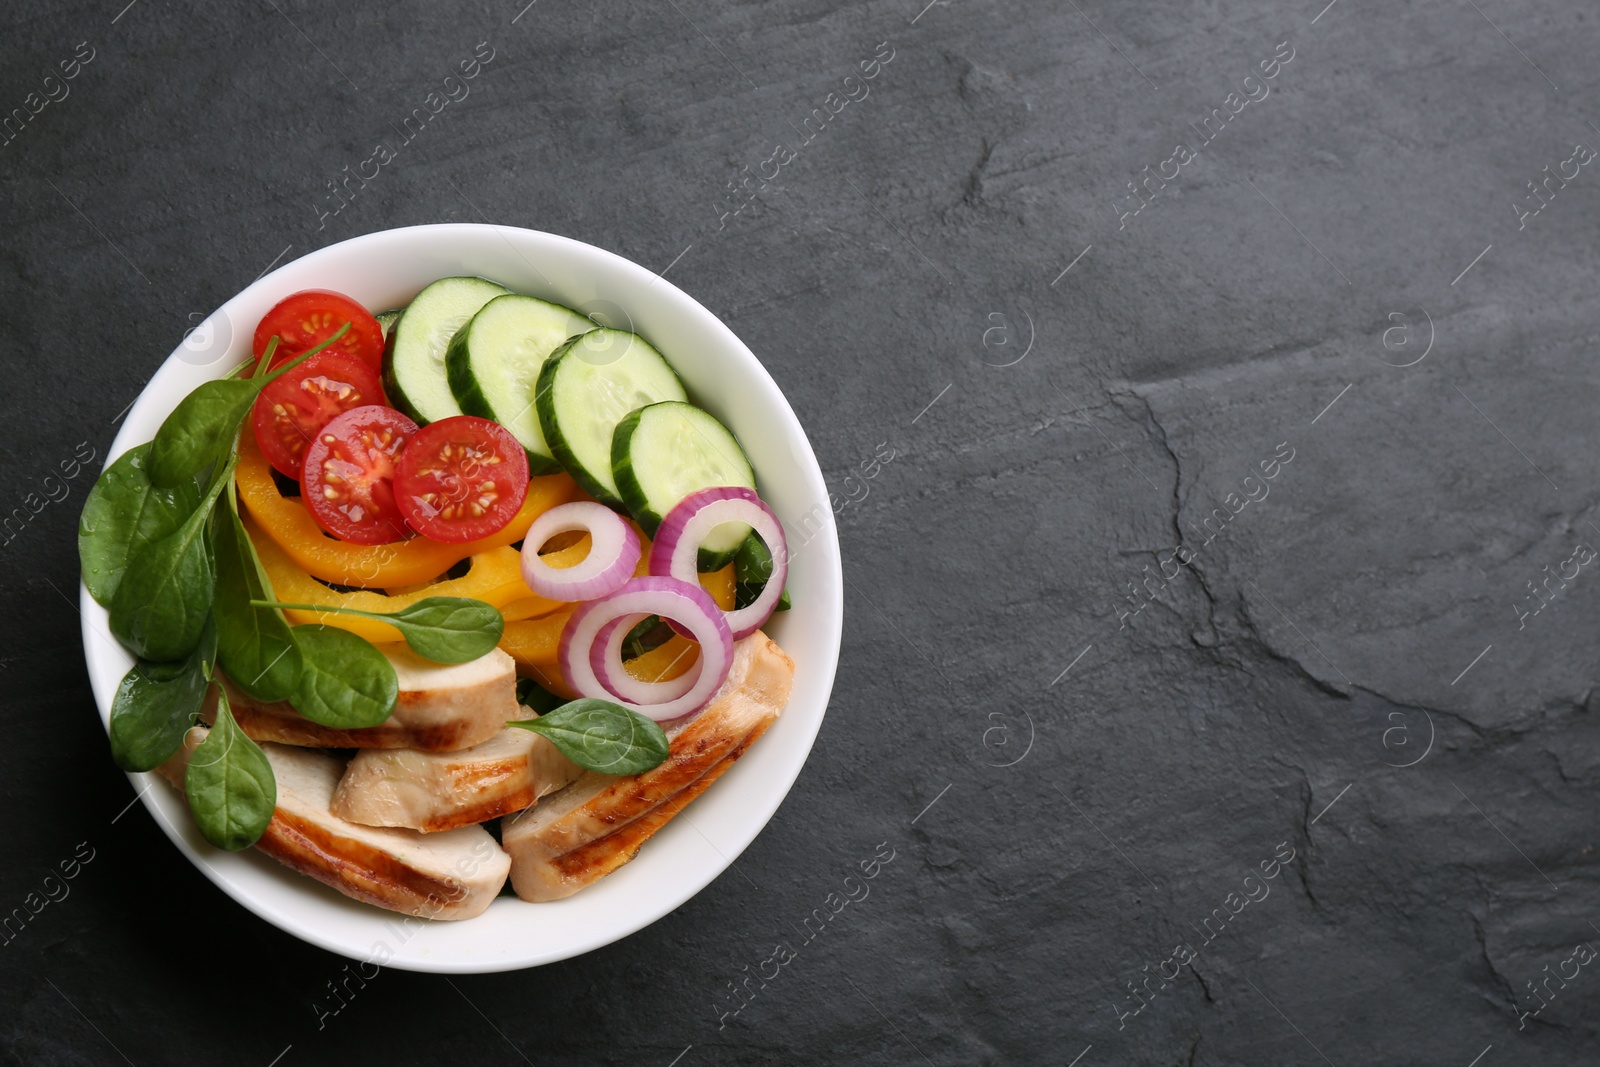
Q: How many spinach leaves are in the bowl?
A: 9